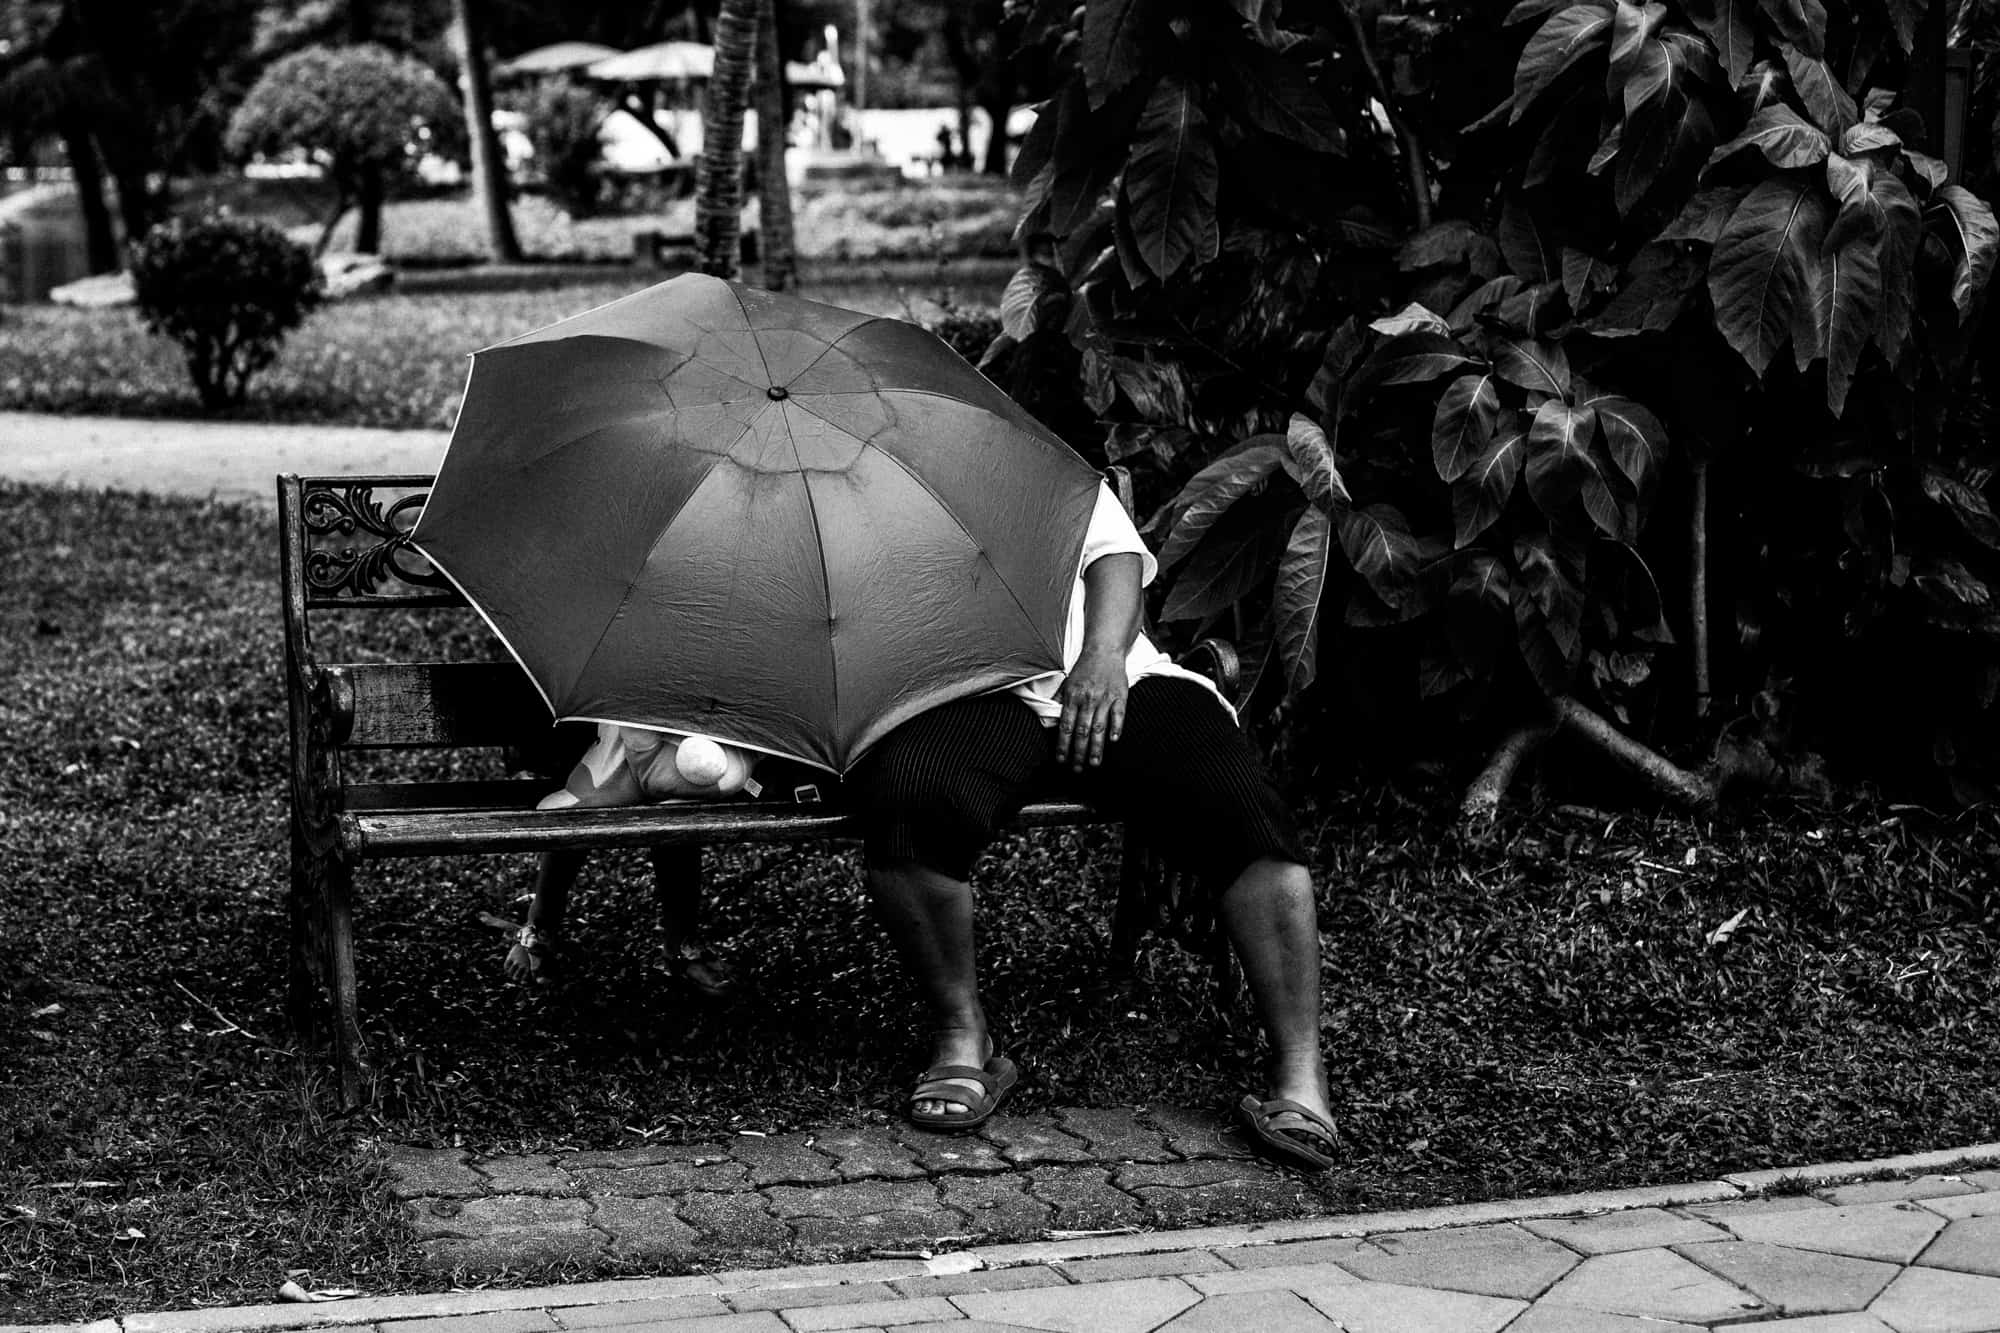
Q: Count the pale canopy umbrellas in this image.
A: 2